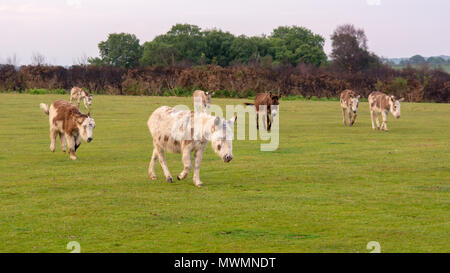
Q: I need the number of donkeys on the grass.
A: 7